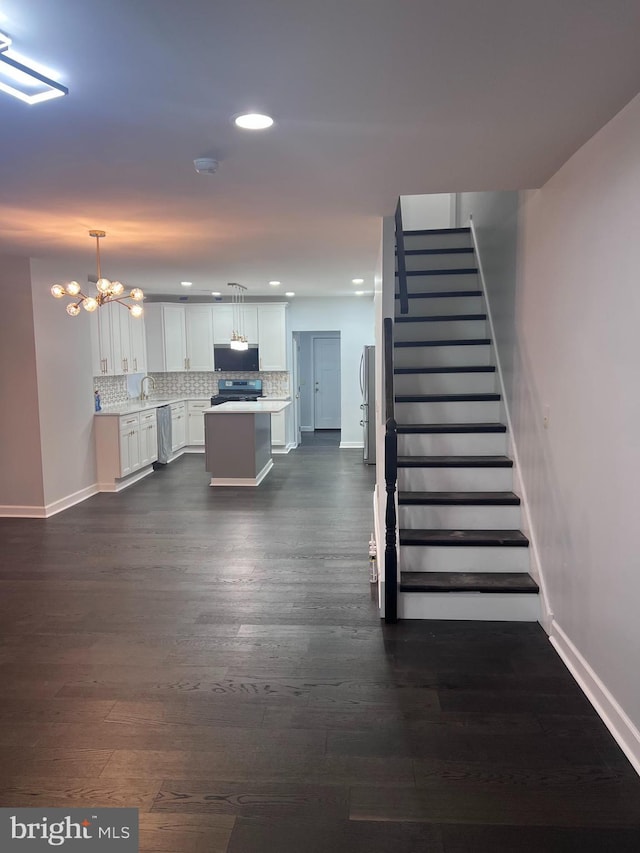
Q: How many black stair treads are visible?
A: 13